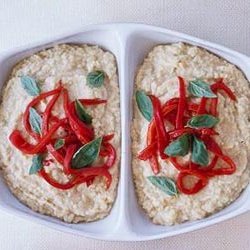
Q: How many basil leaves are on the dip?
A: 13